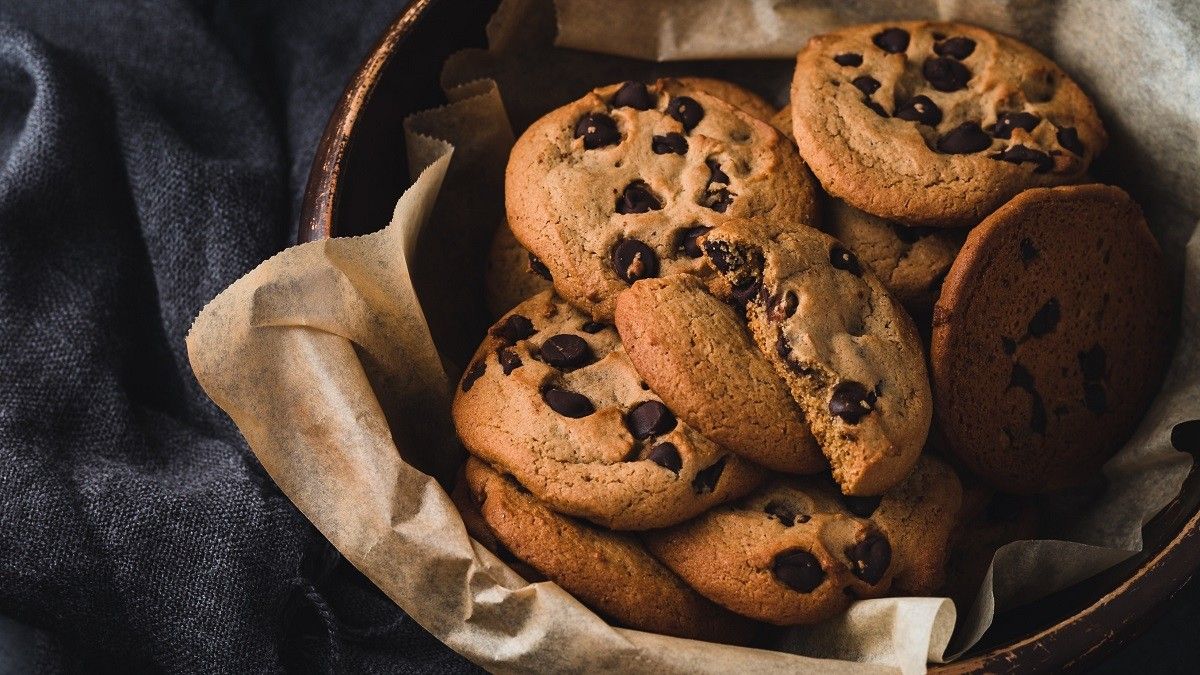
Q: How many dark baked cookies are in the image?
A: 1